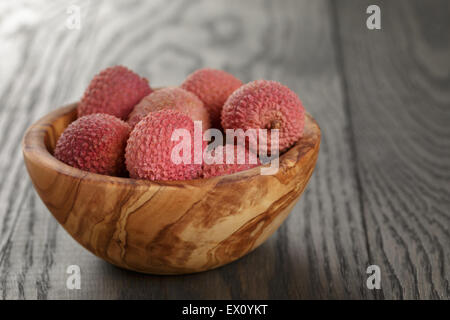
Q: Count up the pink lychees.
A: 7